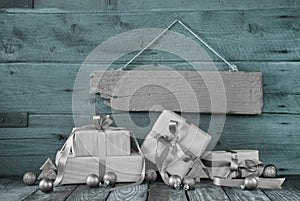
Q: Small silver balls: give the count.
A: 9